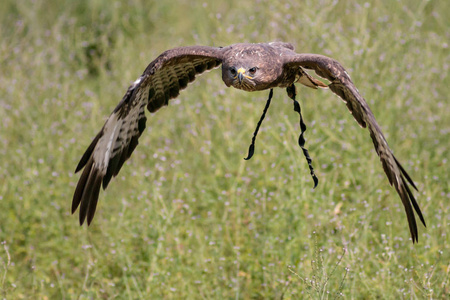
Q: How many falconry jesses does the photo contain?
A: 2